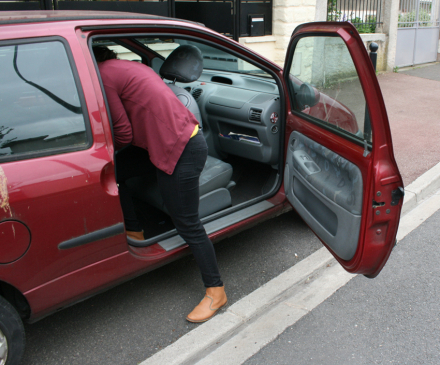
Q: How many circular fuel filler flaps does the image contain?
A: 1